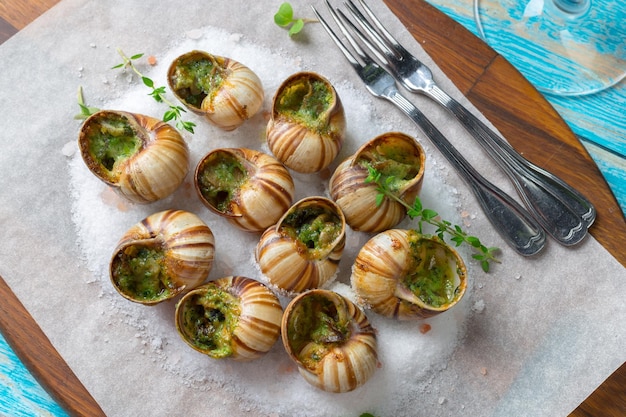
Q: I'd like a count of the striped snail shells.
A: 10